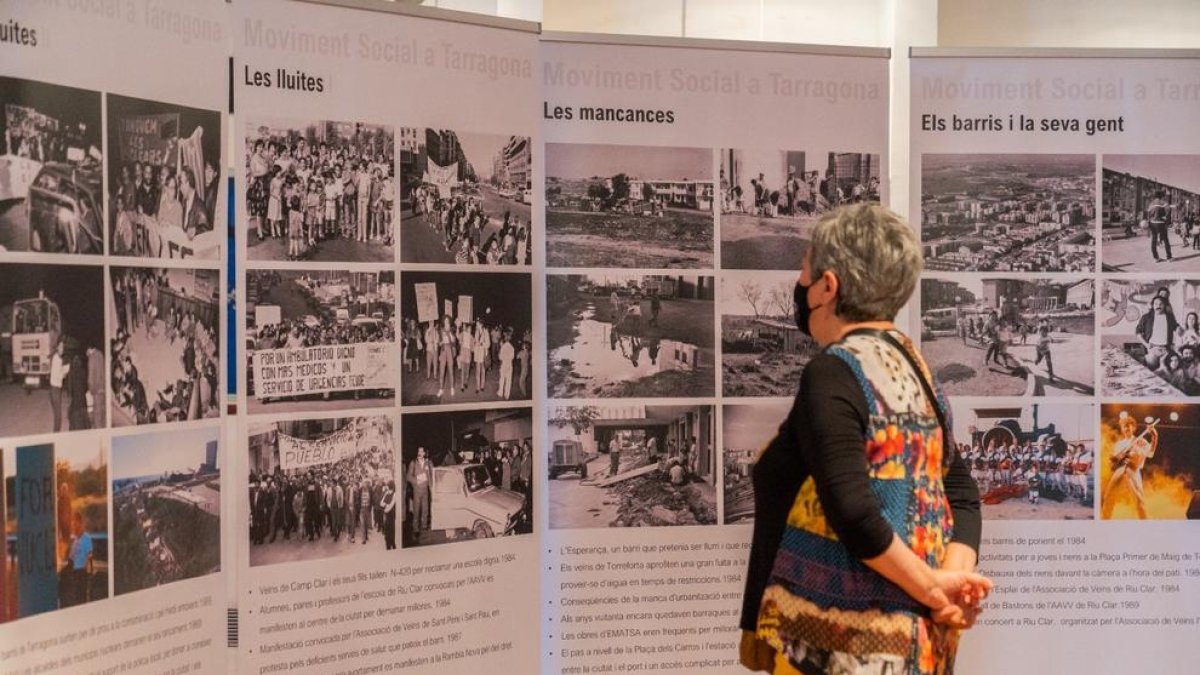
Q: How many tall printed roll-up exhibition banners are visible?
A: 4